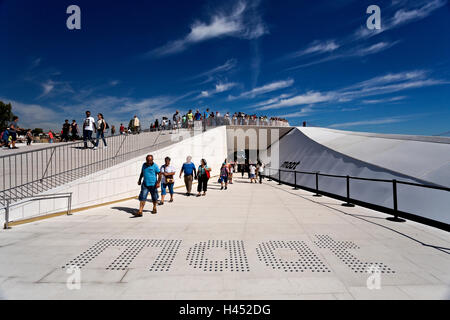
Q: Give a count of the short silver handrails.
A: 1